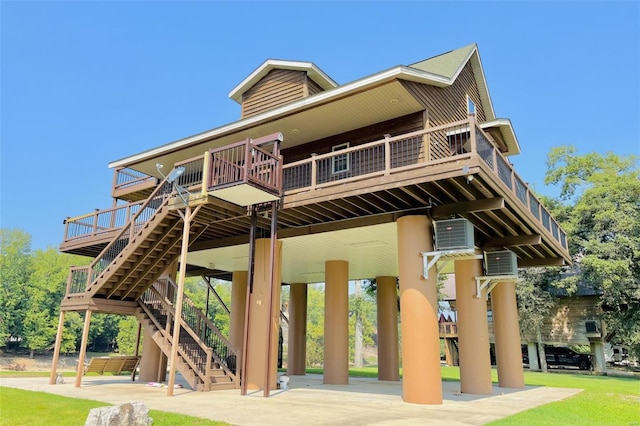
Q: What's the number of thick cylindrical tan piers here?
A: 9